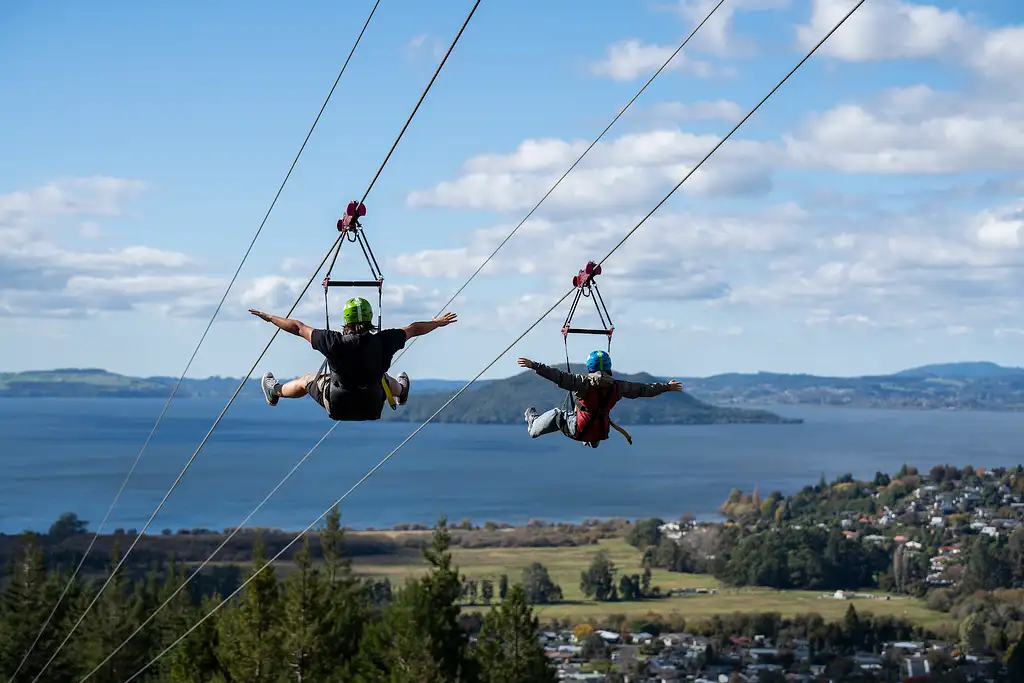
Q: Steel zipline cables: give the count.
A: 4